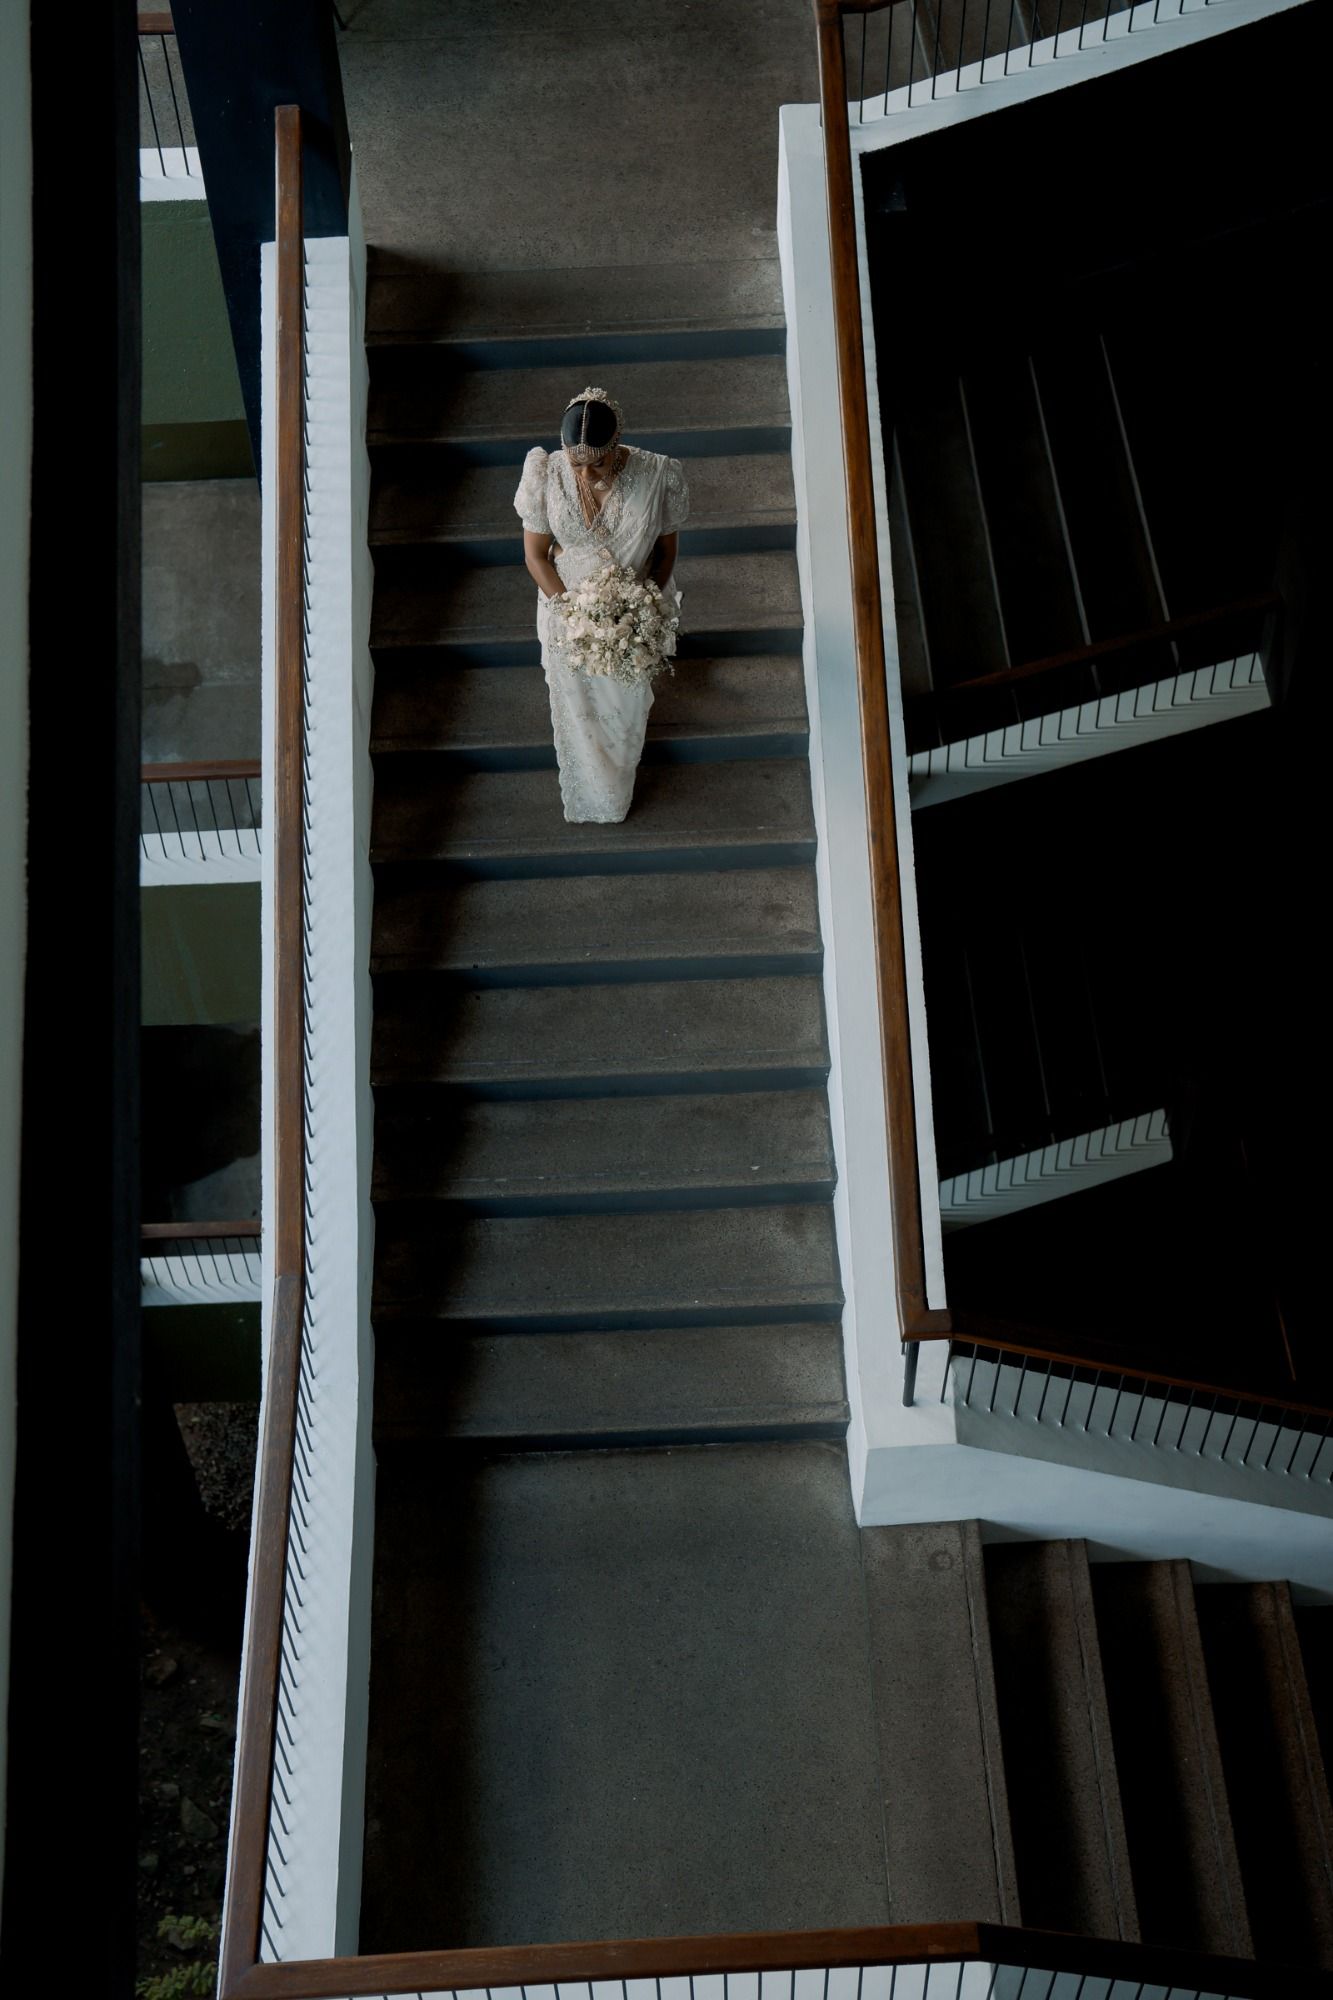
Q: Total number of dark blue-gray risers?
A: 11